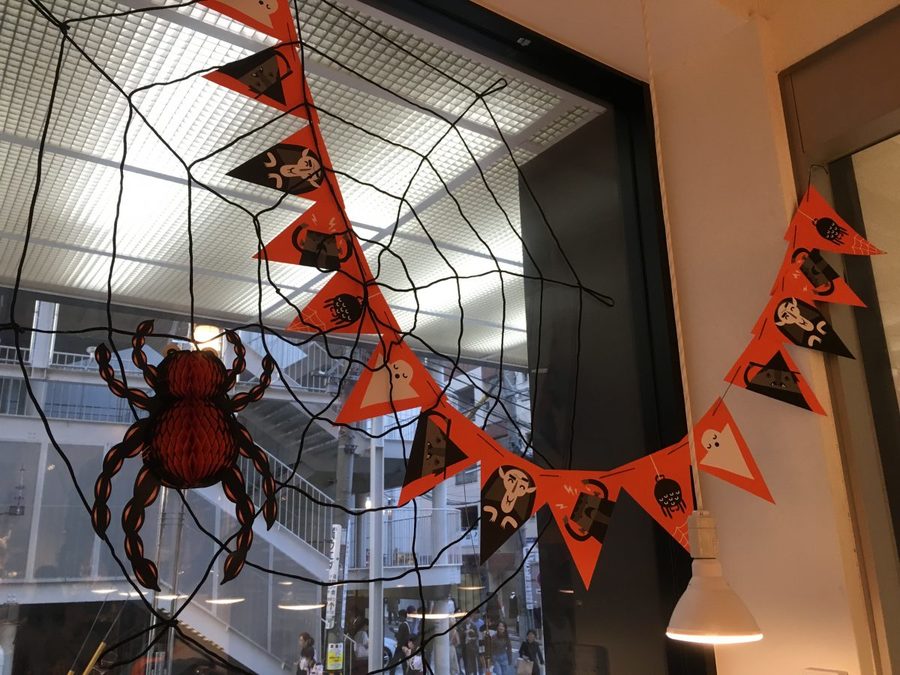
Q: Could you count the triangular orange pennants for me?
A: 15